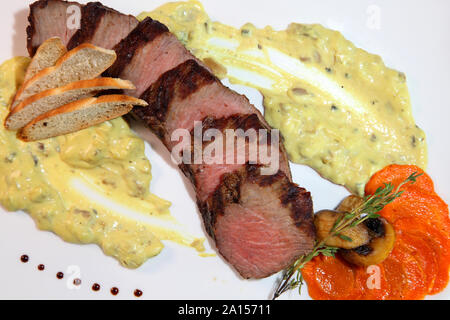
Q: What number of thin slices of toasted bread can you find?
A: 4